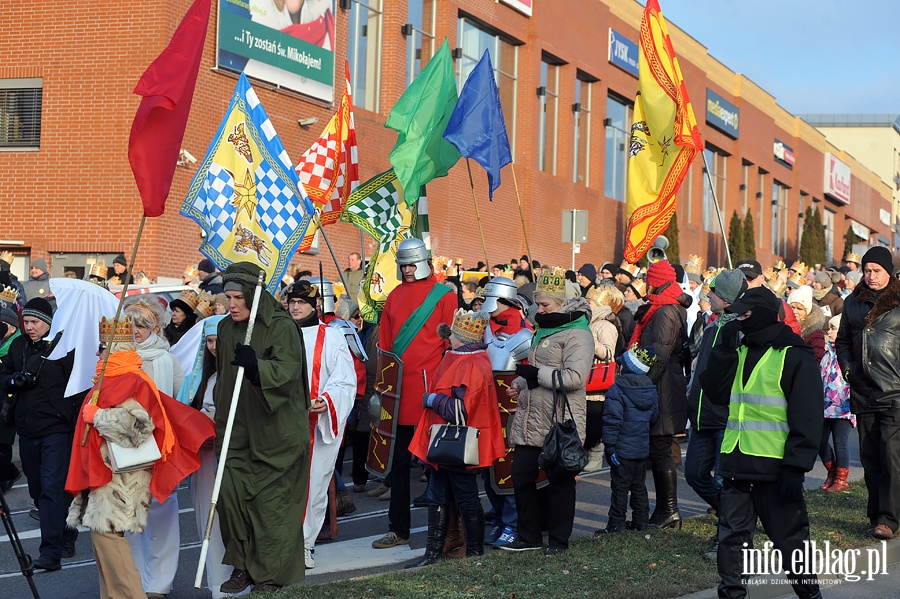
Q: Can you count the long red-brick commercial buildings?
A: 1